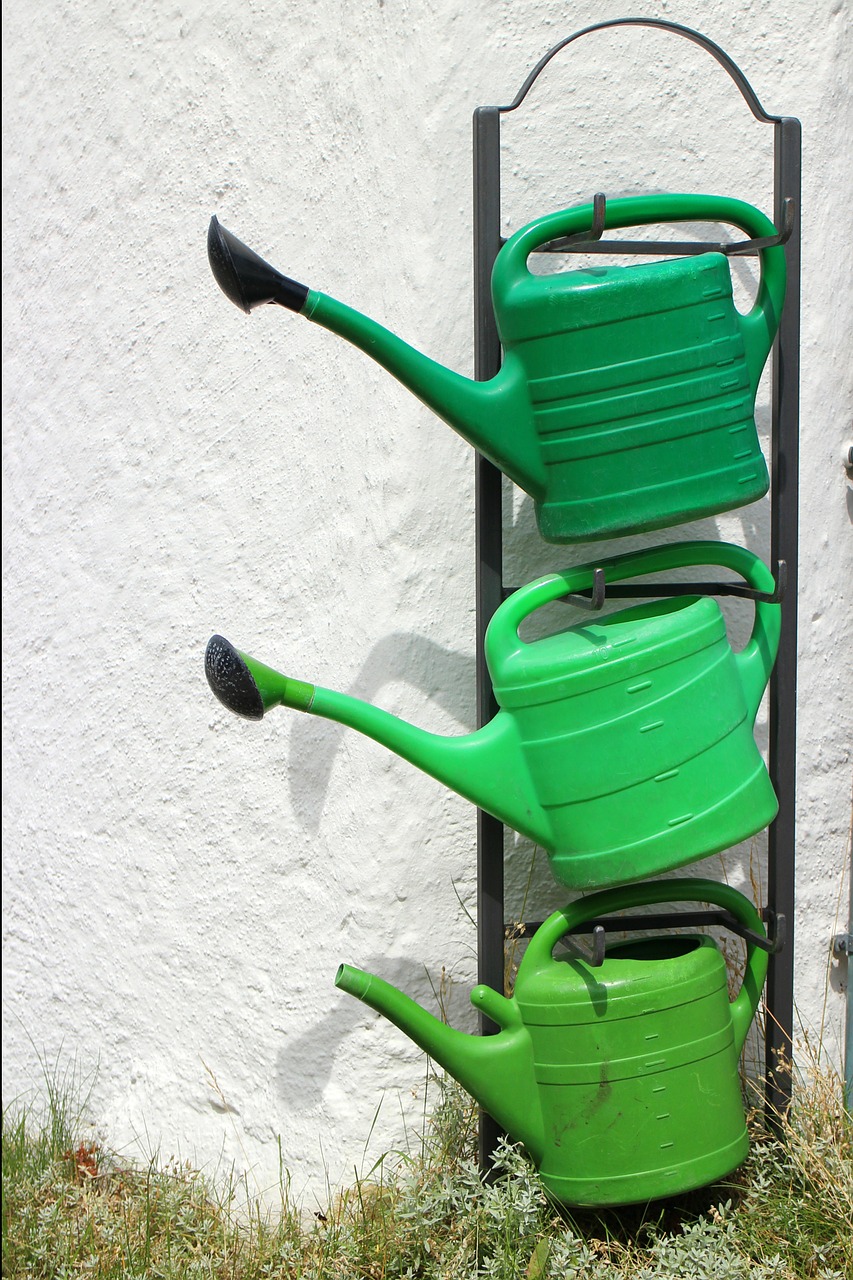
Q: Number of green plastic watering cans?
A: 3